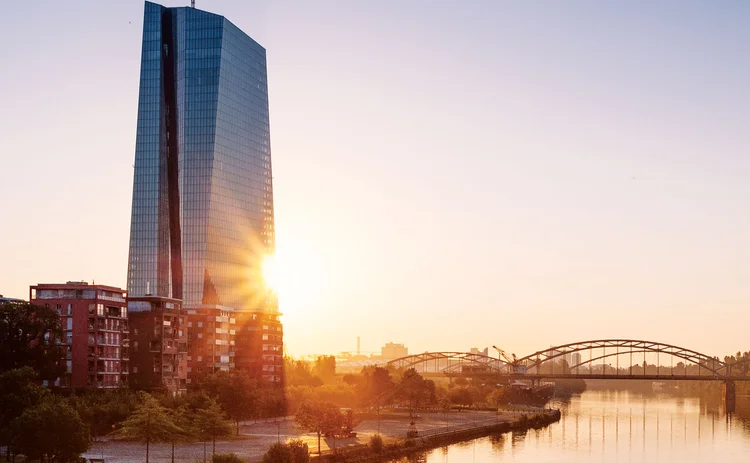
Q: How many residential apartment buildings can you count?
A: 4